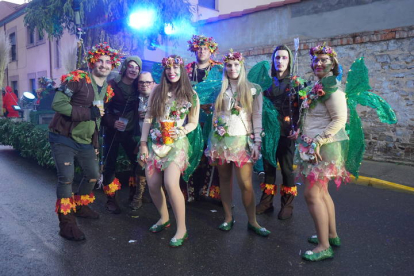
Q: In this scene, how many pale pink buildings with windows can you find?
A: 1